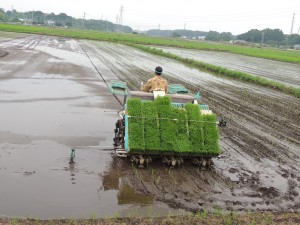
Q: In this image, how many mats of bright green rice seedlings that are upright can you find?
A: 6